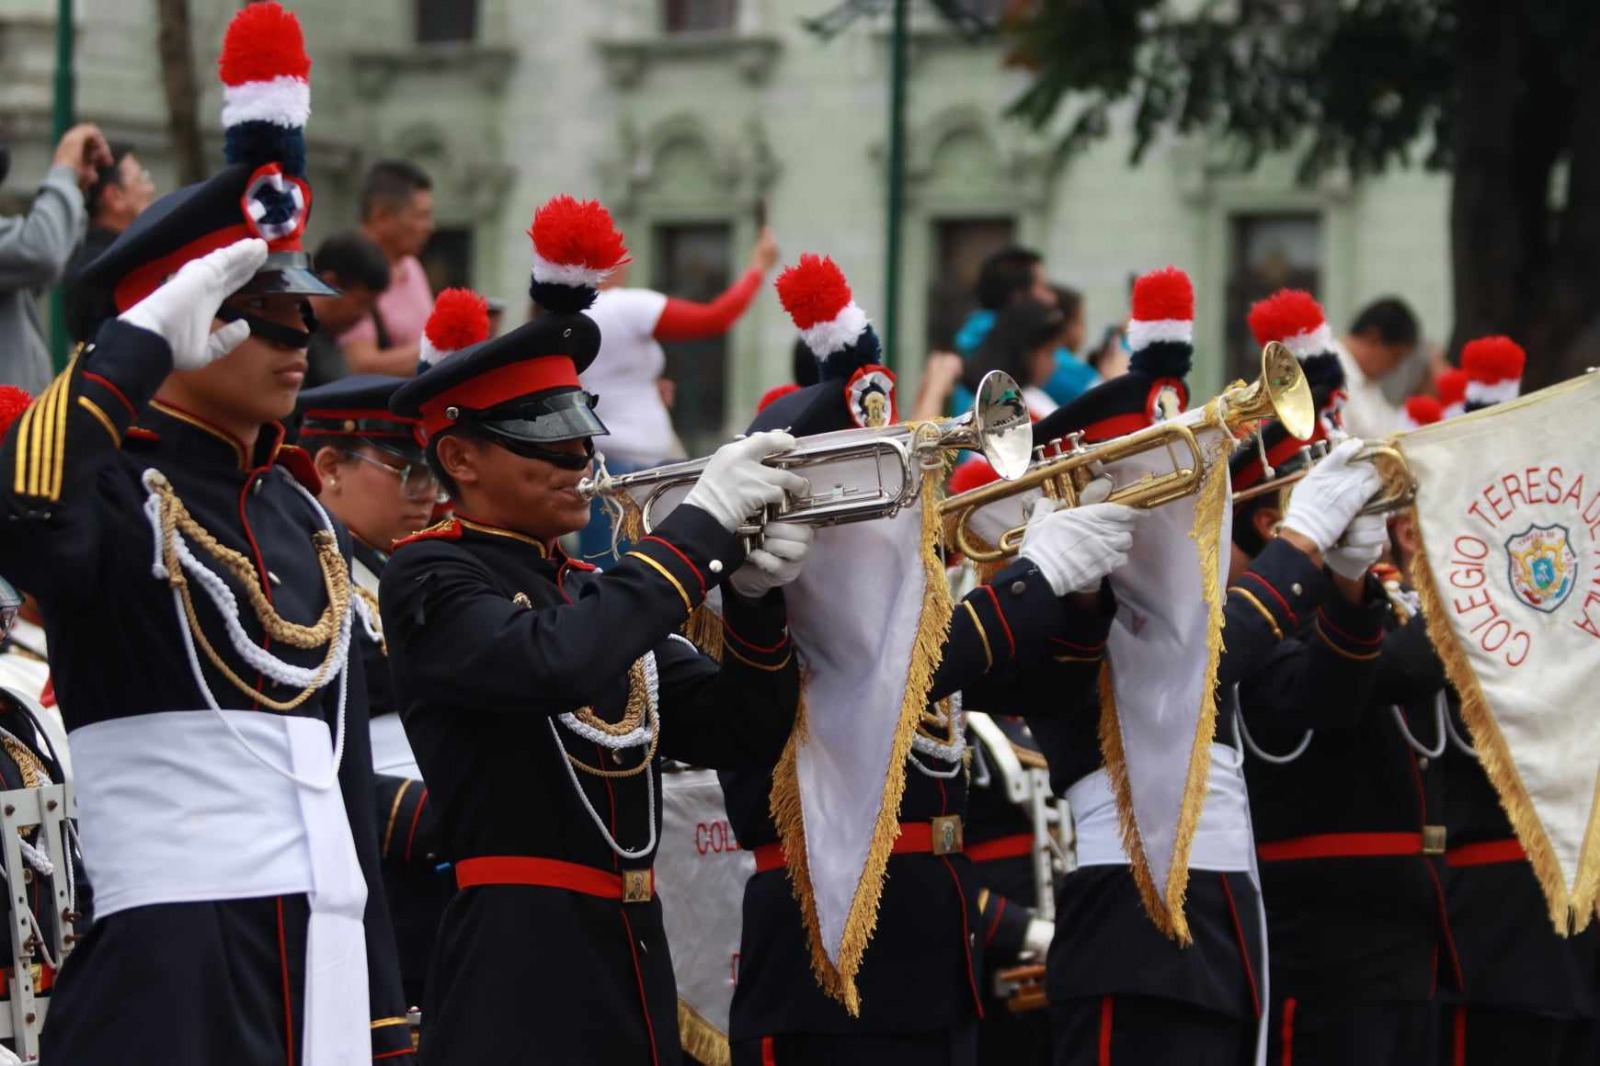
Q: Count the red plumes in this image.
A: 12